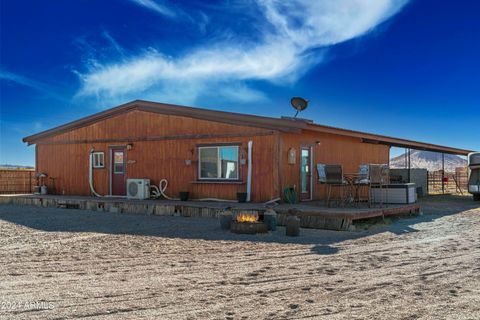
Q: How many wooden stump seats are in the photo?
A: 3